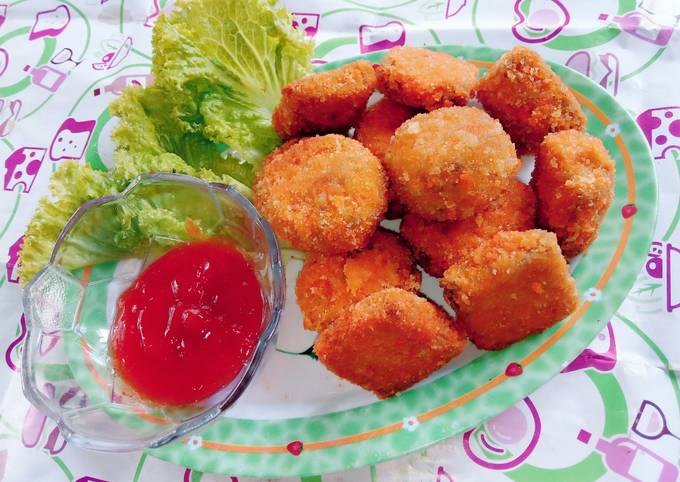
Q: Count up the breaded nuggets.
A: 11